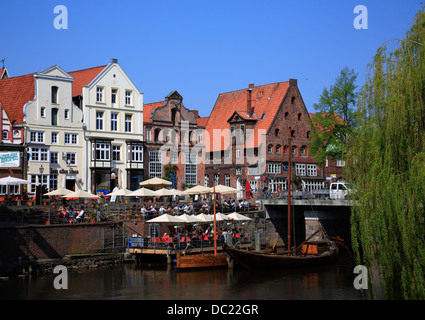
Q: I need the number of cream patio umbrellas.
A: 14